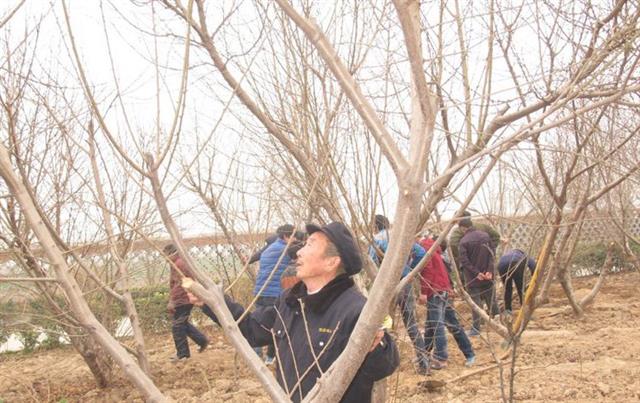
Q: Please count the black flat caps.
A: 1